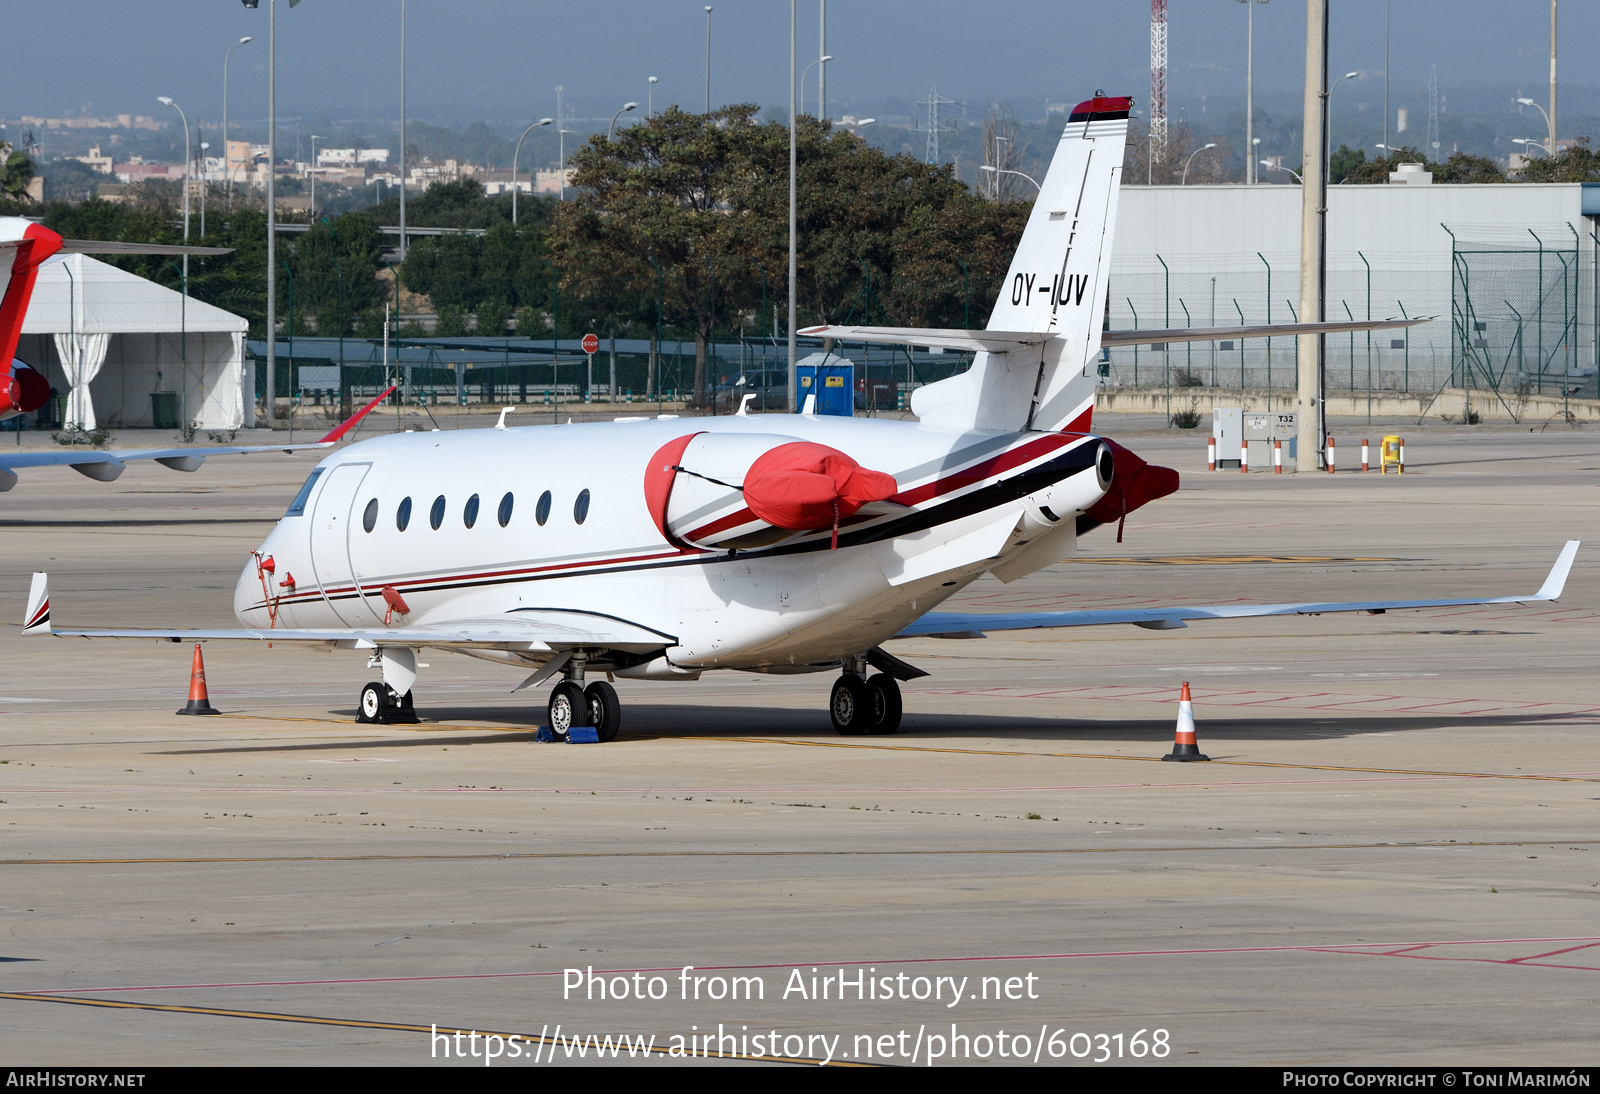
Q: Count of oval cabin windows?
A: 7